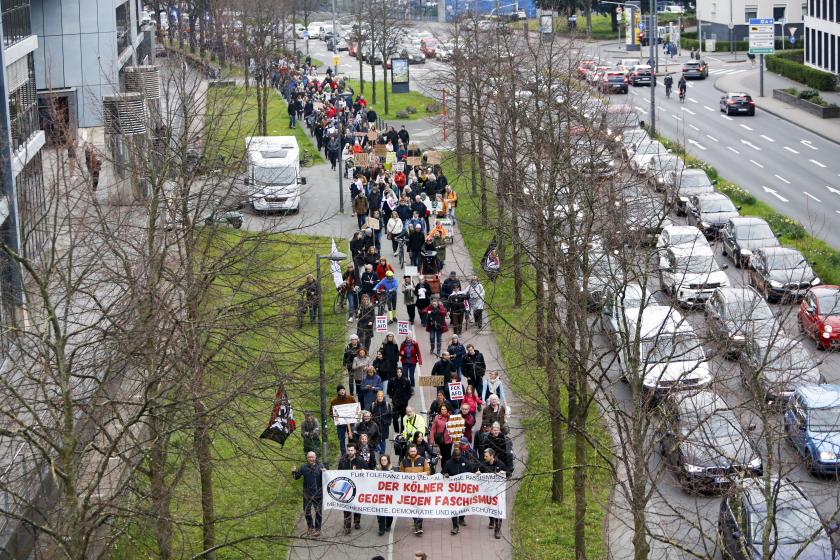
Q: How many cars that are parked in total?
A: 1